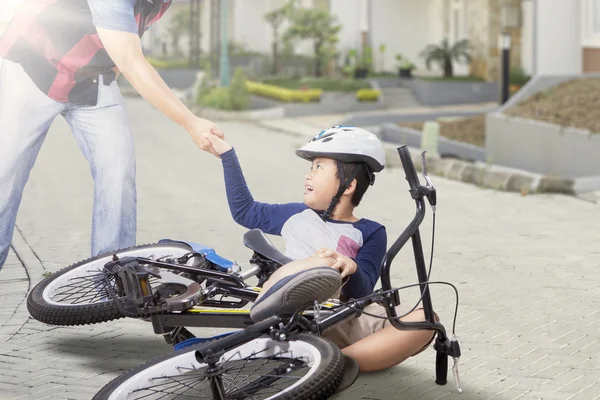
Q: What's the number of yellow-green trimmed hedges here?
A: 2